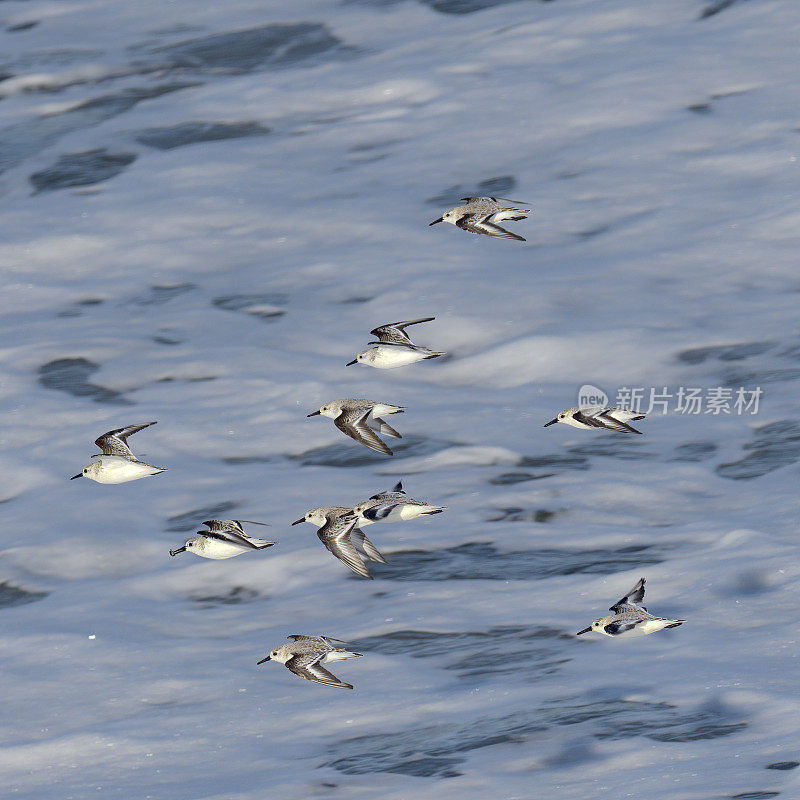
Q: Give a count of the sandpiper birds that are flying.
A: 10